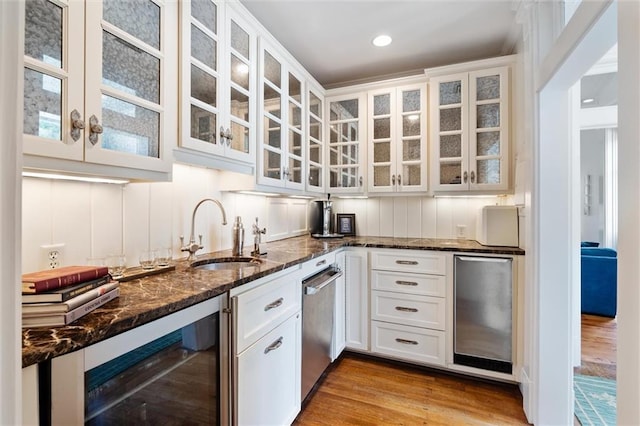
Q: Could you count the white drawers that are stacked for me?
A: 4